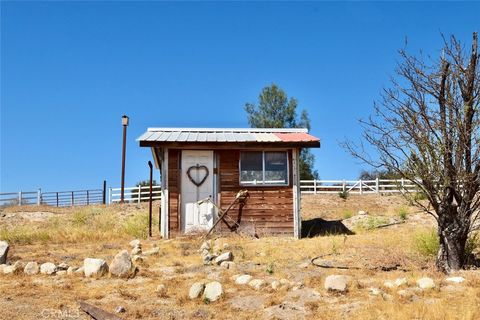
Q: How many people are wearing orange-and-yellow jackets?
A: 0